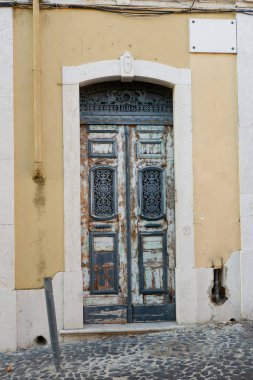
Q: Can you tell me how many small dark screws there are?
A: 4